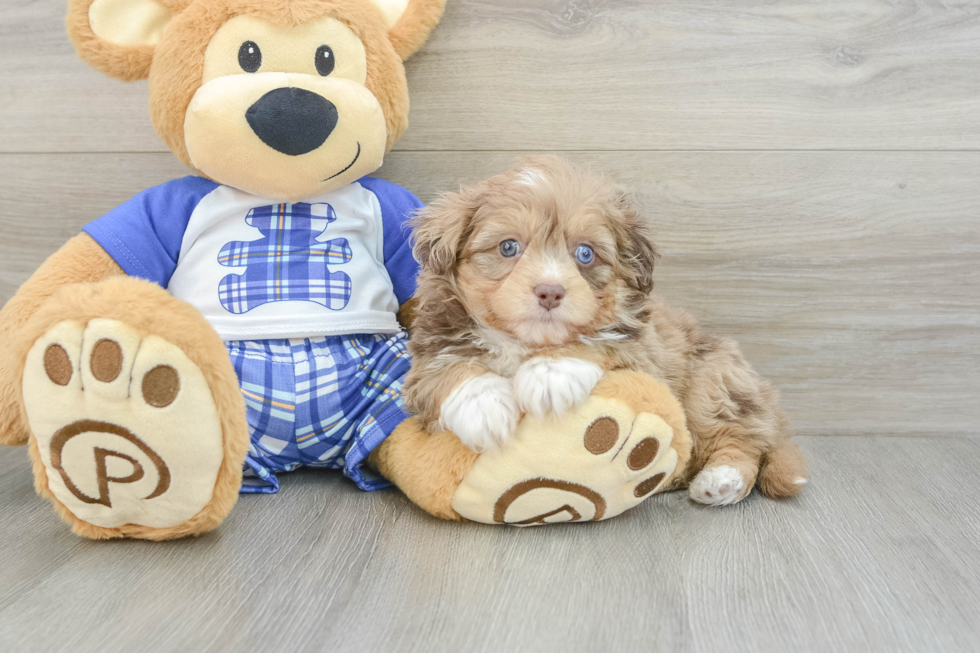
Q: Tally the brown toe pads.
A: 6